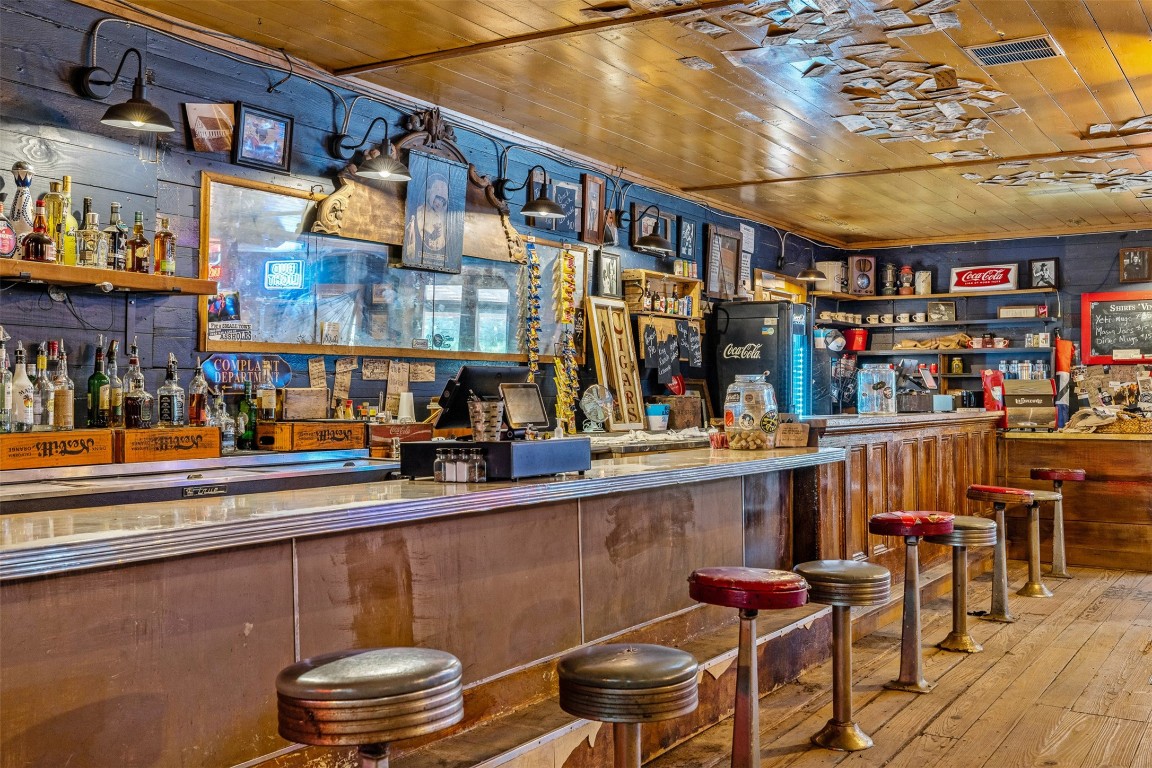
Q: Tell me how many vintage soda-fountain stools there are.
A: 9